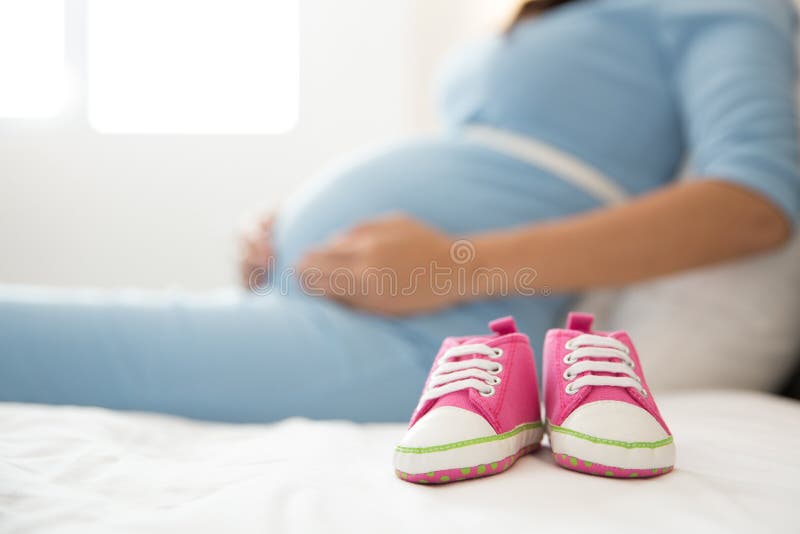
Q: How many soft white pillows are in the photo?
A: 1